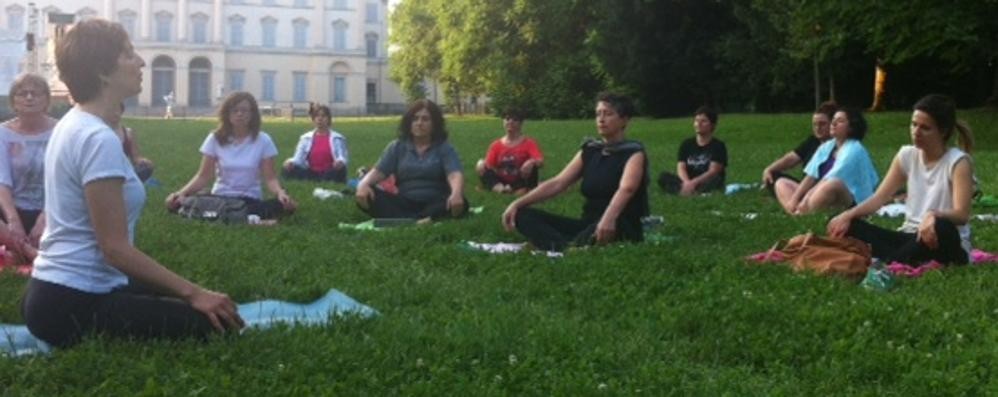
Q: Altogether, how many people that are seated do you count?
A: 12